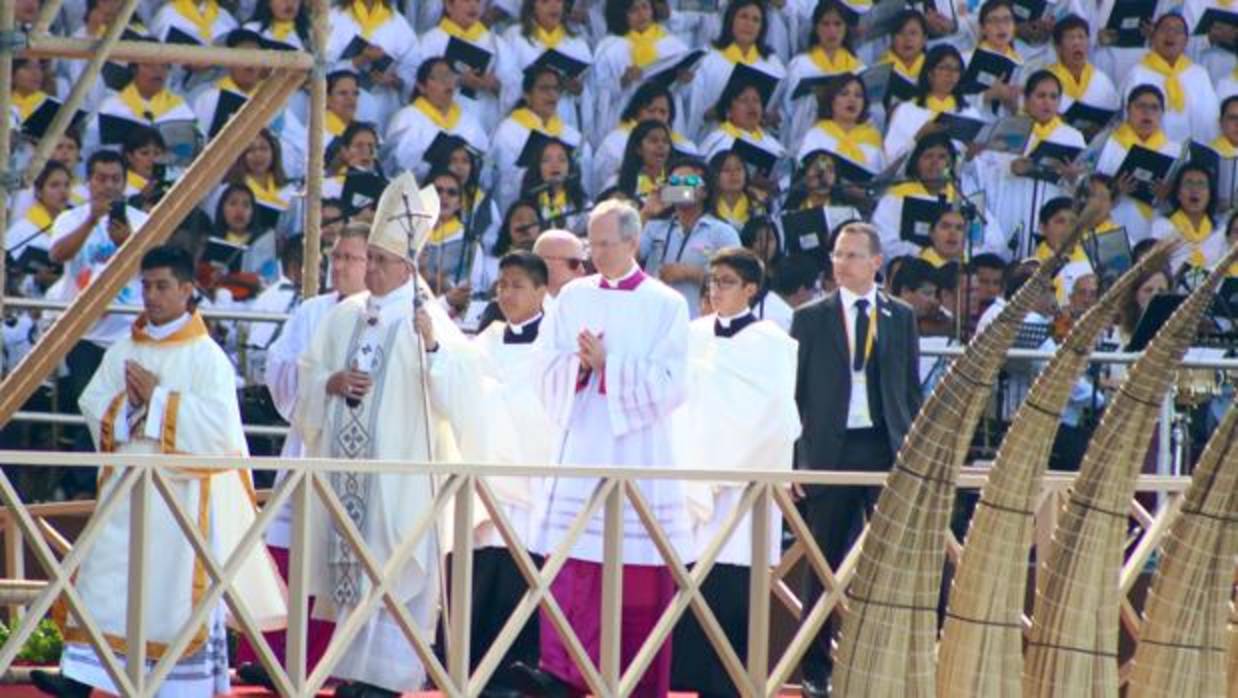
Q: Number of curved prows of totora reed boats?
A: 4